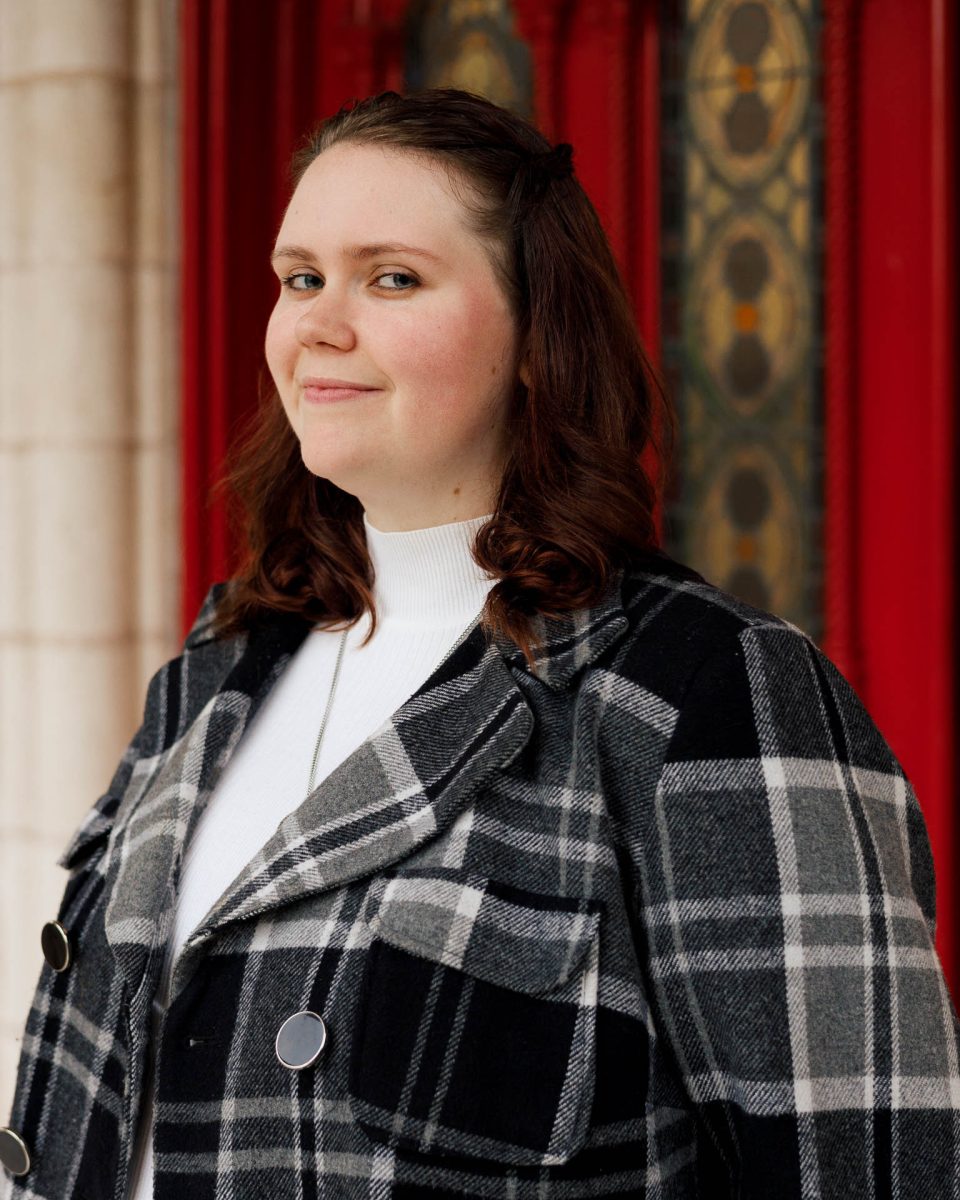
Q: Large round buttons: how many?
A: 3